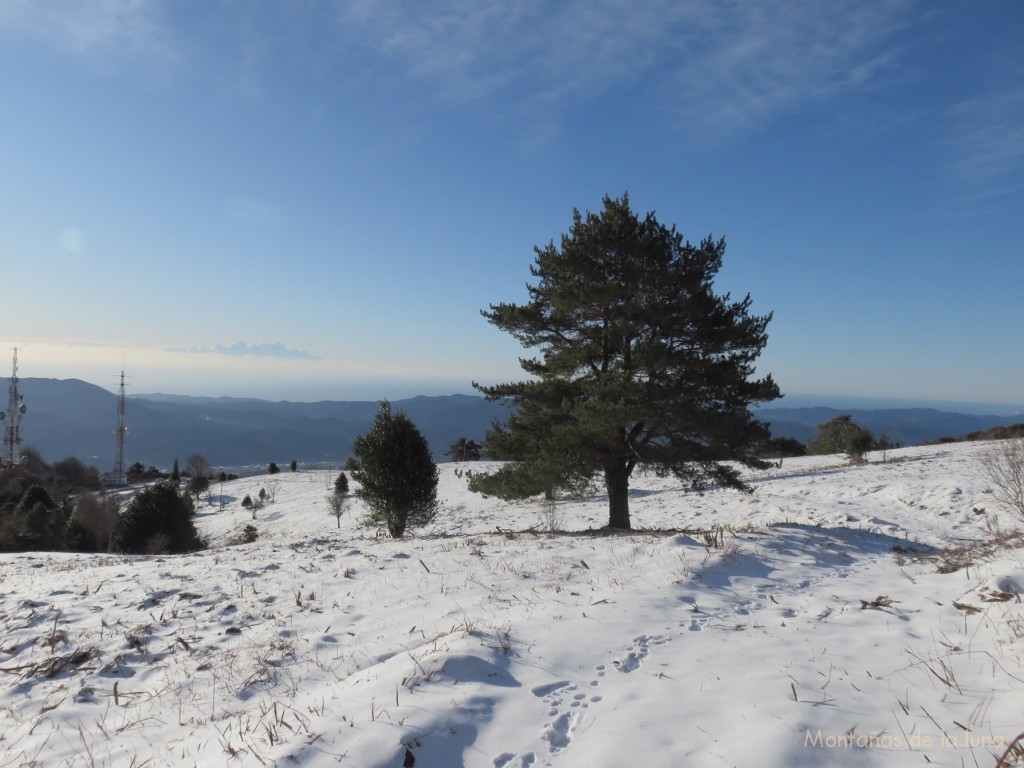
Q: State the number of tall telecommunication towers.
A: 2